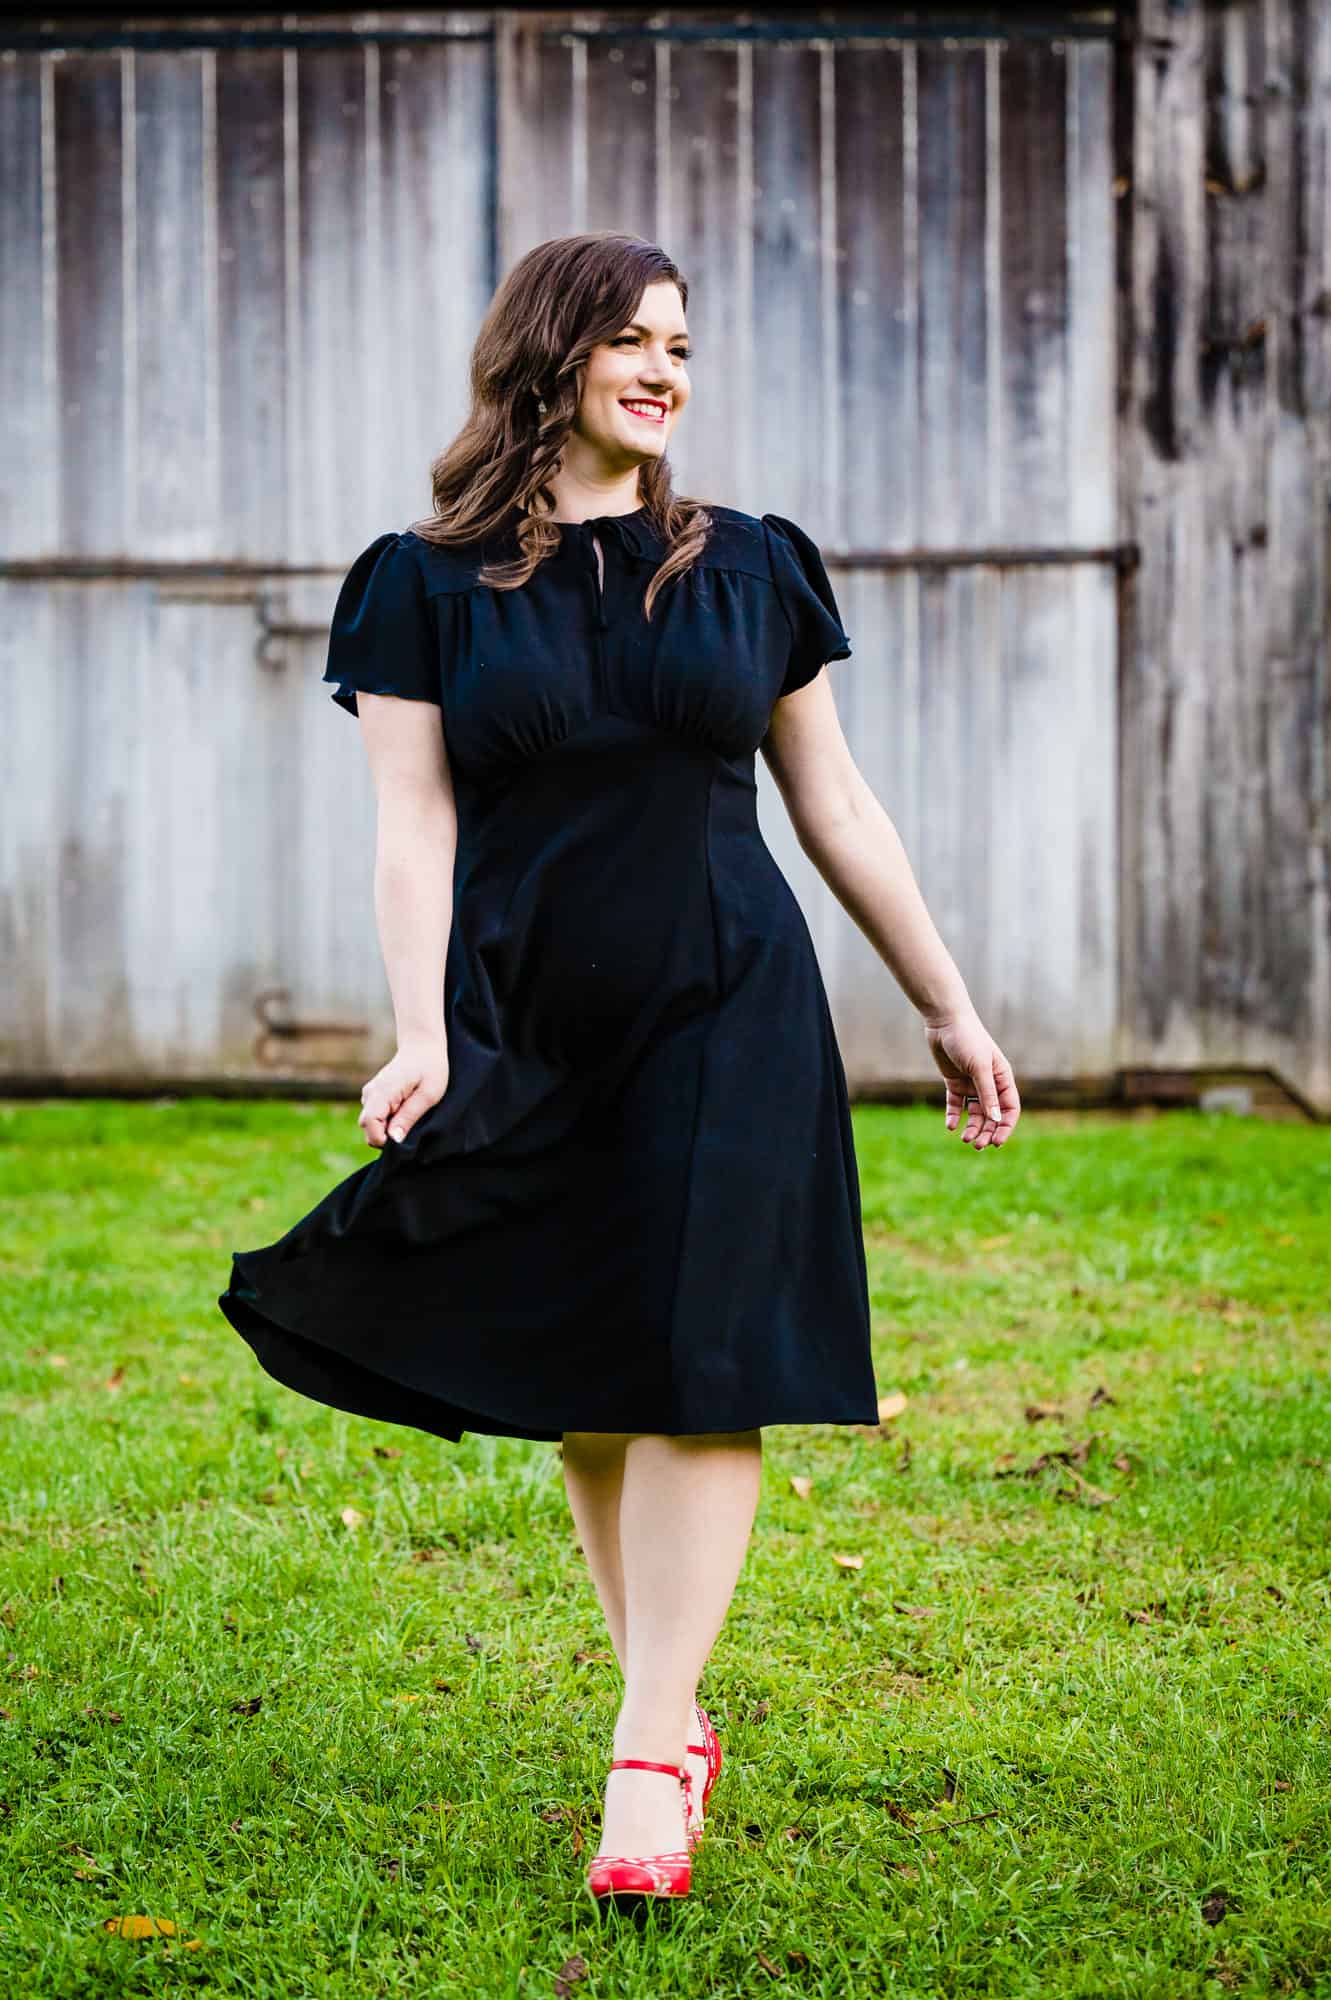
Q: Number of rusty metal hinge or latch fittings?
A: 2